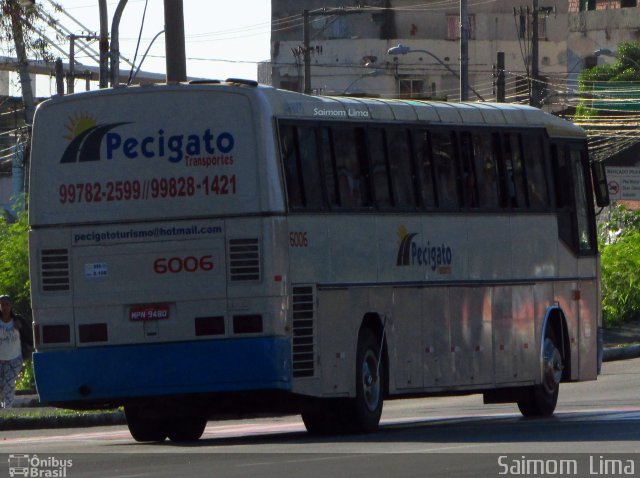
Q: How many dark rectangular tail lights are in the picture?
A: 4